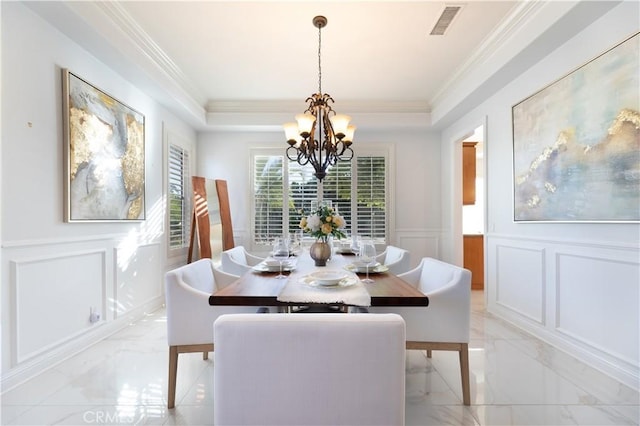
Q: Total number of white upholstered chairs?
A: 5